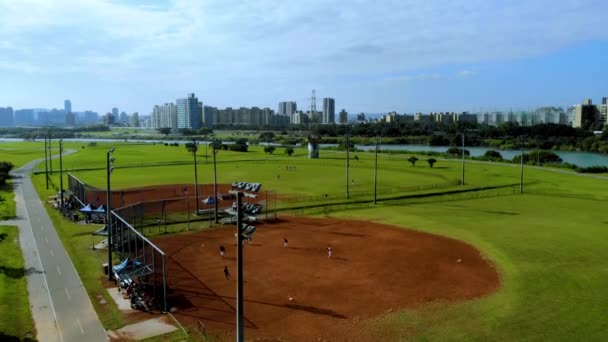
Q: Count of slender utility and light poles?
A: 12